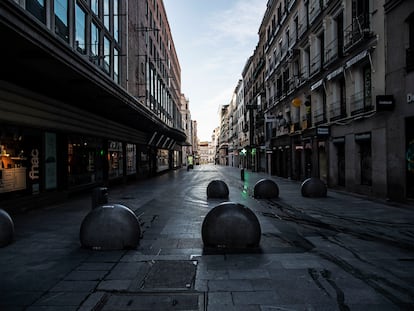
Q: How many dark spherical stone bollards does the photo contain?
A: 6